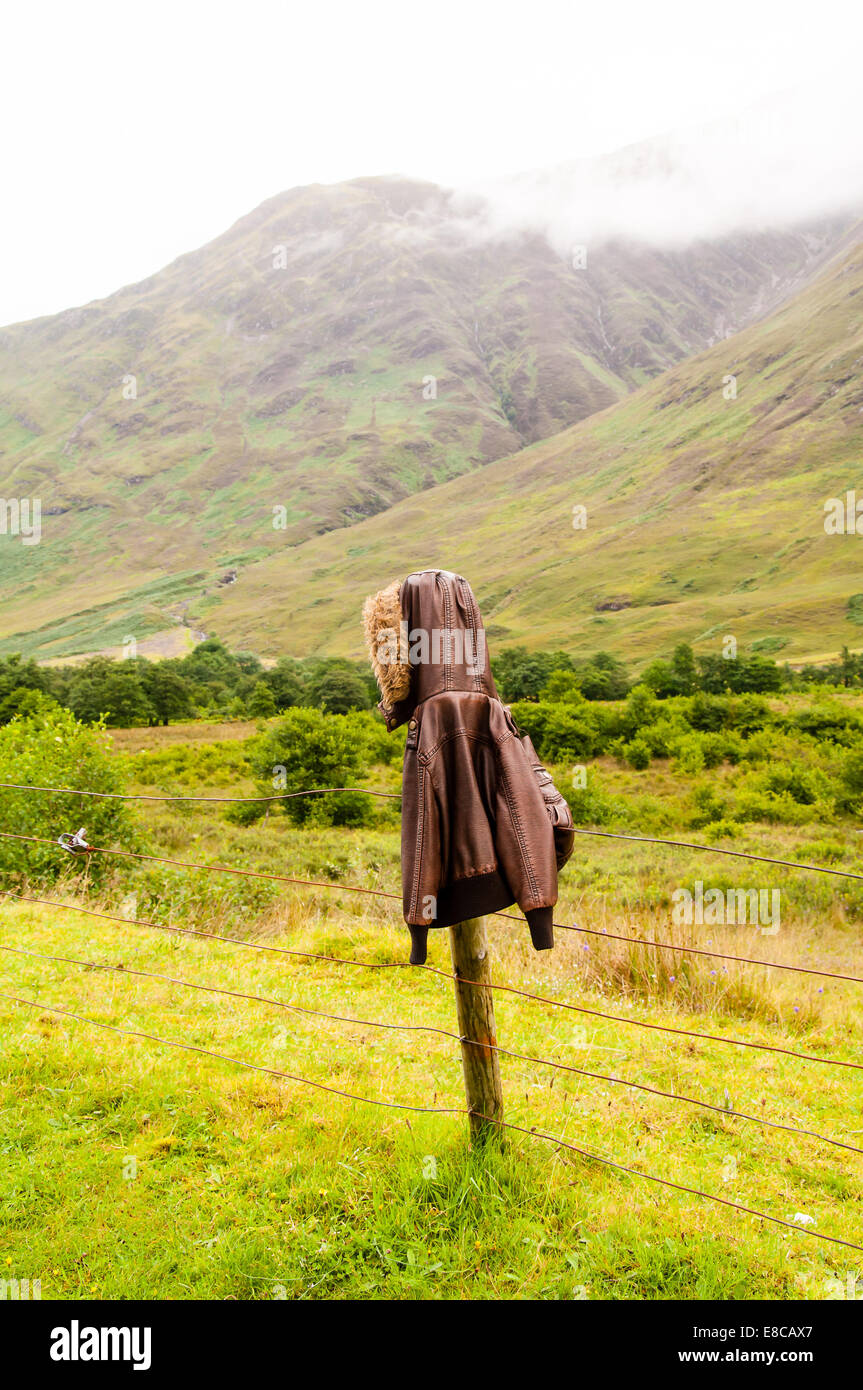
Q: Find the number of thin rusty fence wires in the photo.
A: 5